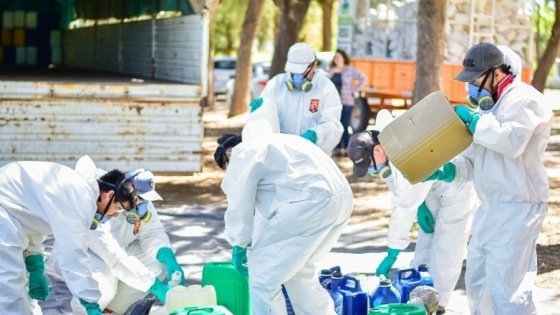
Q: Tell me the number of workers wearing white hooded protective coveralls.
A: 6